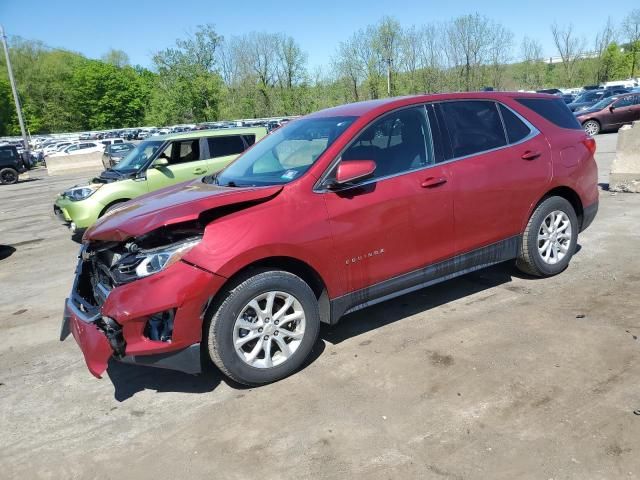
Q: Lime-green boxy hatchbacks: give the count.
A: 1